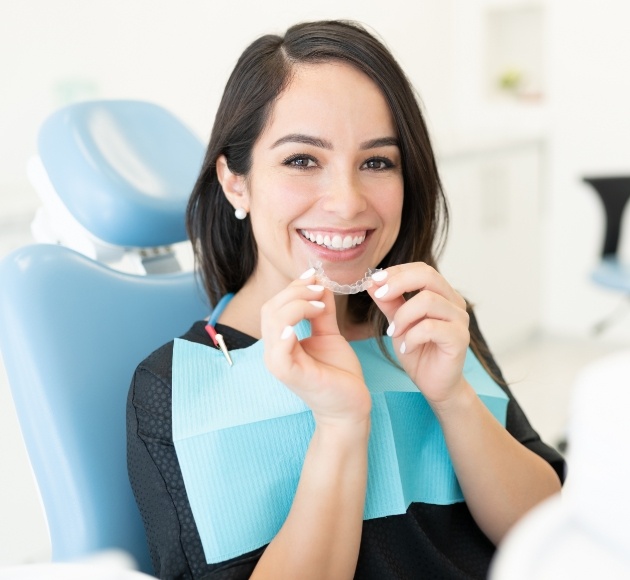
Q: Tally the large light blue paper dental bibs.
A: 1